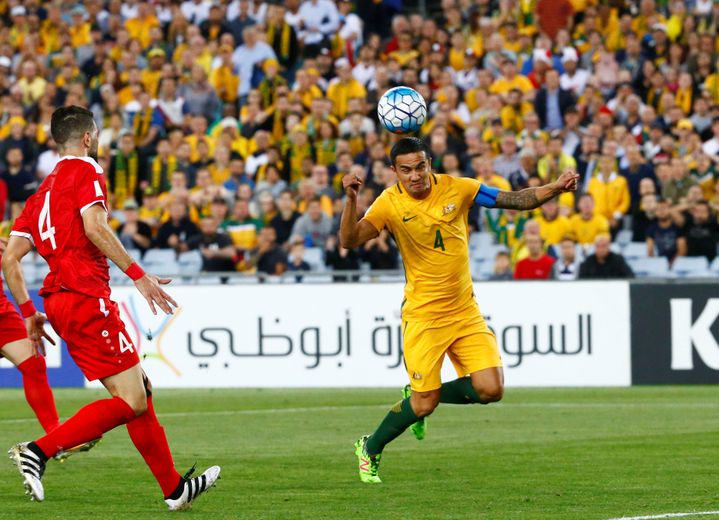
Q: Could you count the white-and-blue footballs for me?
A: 1